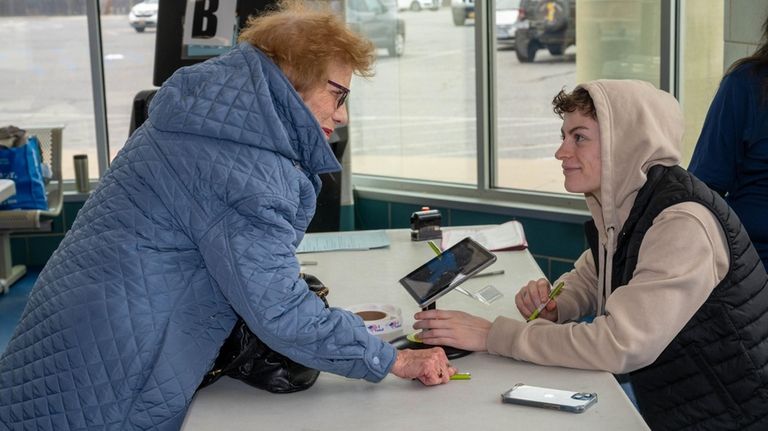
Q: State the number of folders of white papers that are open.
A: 1